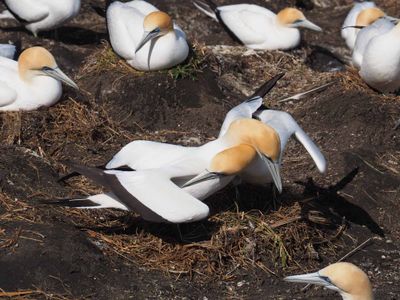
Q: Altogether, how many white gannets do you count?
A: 9